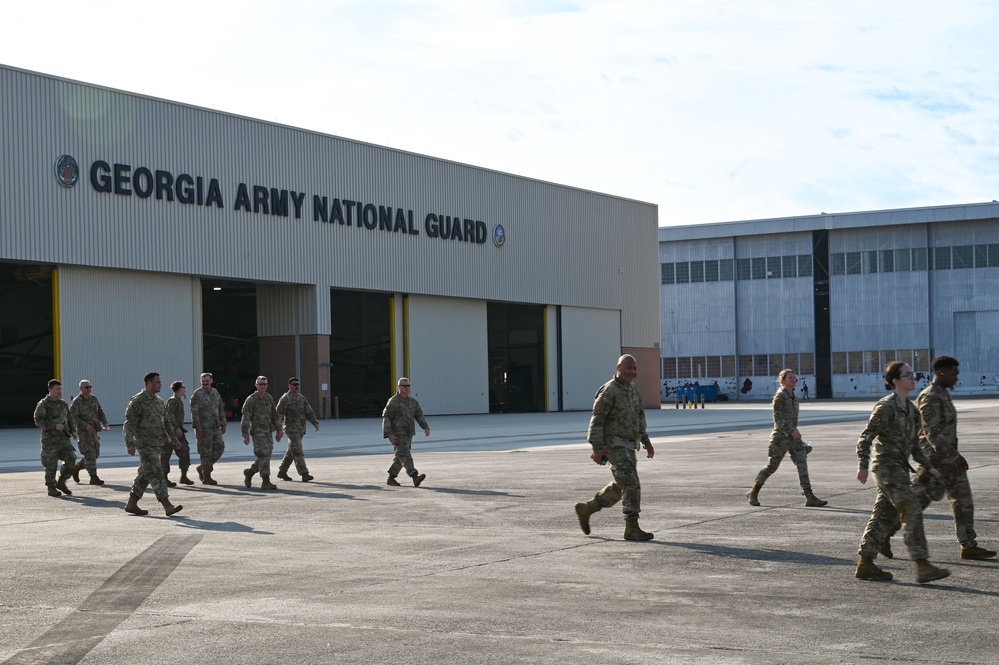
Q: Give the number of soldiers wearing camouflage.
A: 12